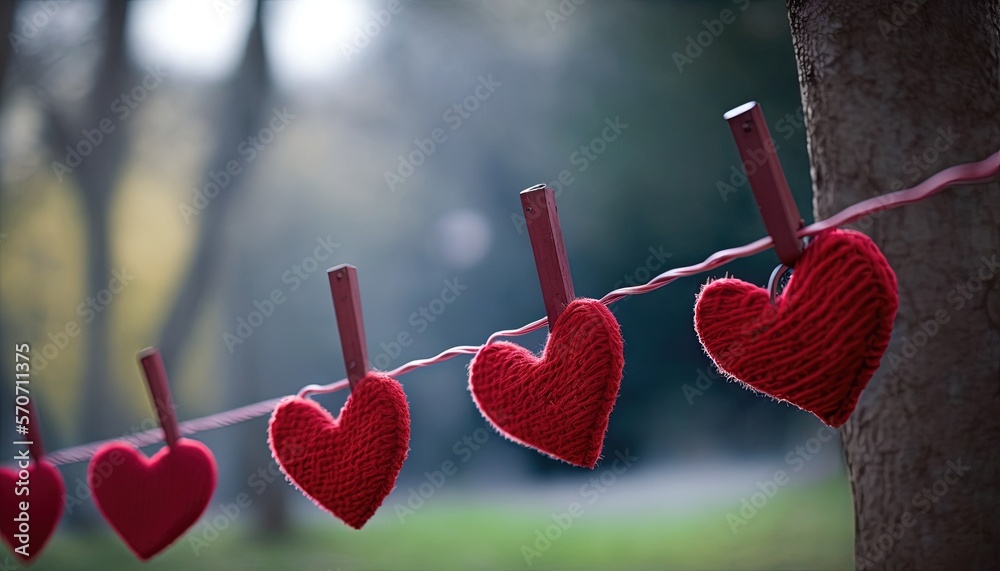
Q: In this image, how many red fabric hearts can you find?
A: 5